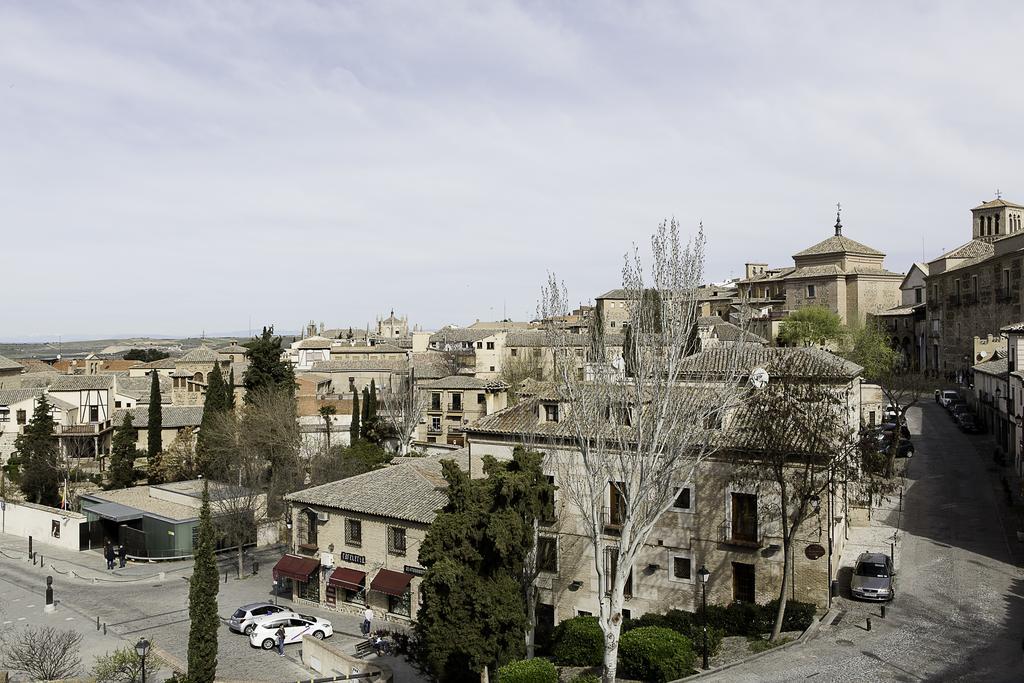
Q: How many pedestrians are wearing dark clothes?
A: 3